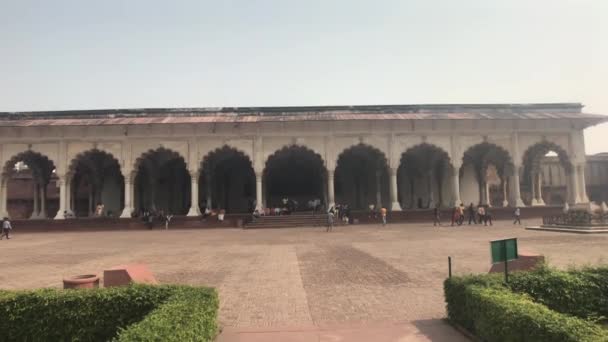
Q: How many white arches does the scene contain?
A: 9